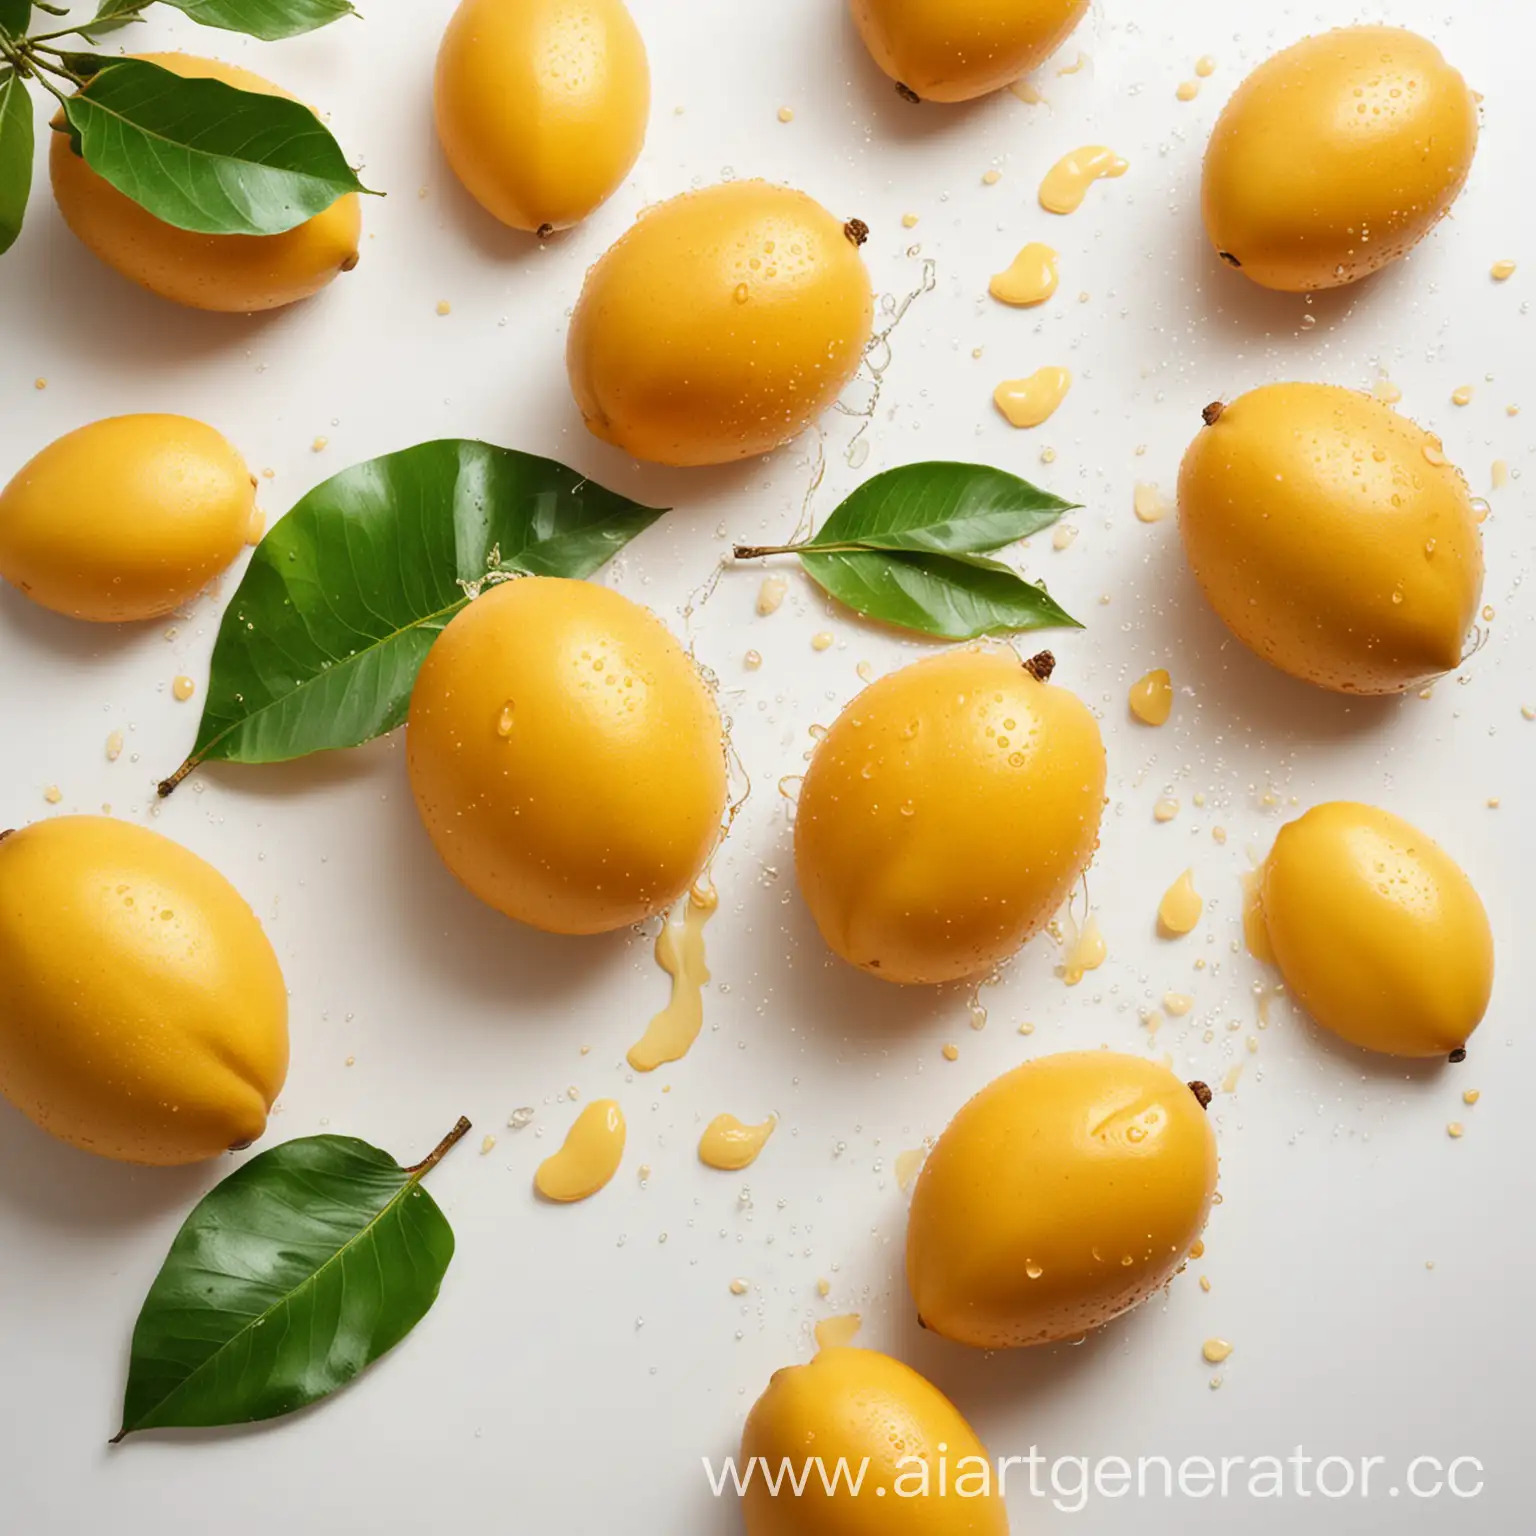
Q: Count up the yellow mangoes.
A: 13